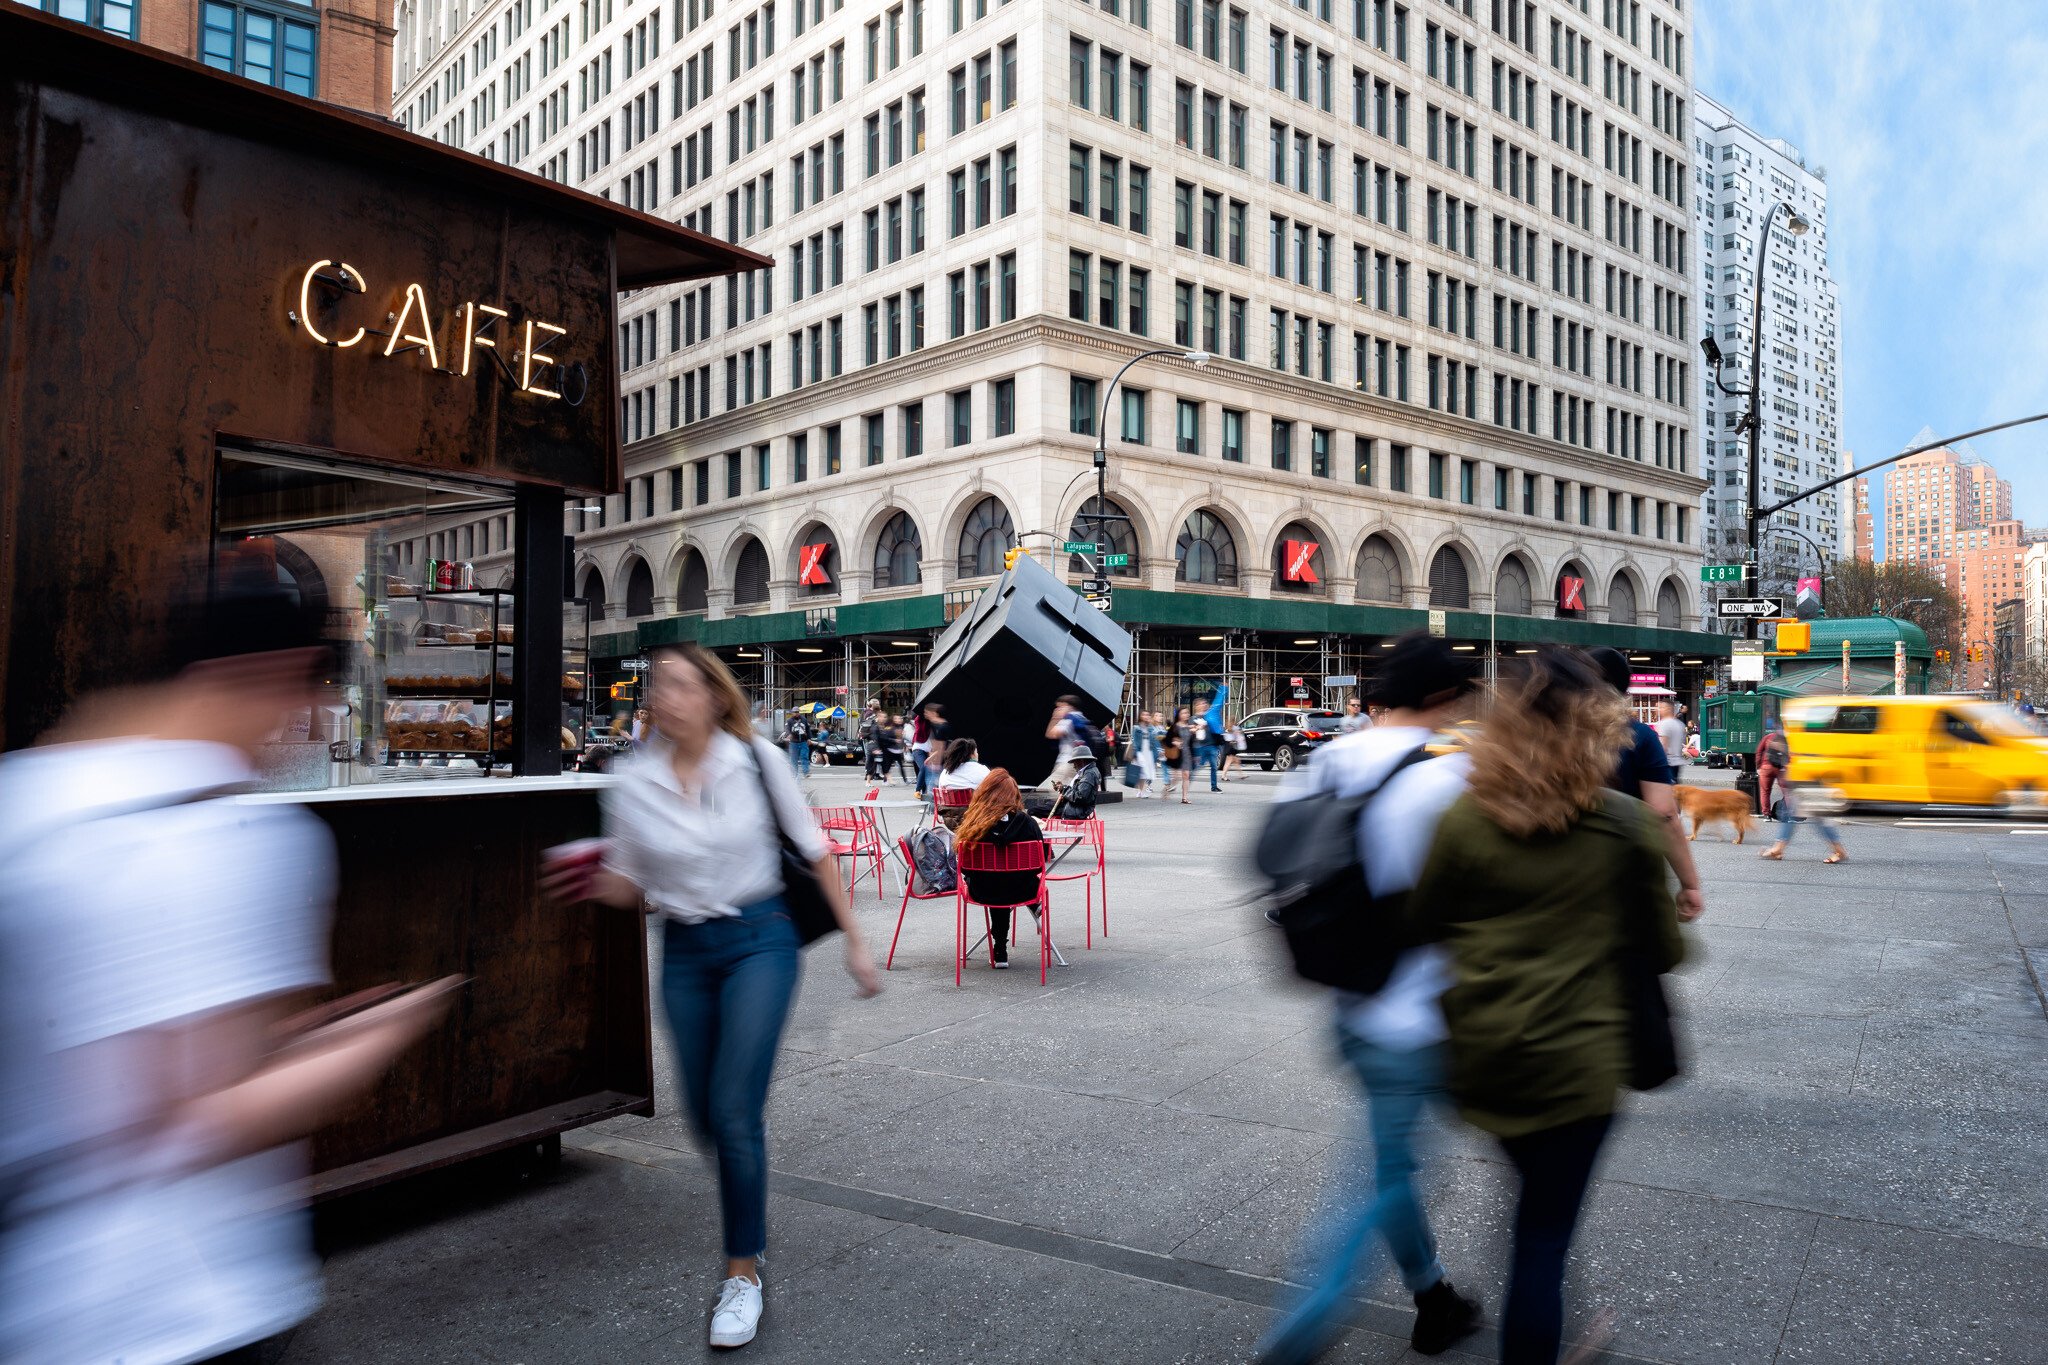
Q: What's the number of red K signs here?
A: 3